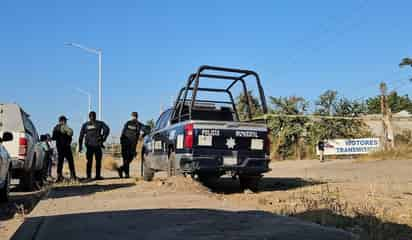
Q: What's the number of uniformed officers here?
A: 3